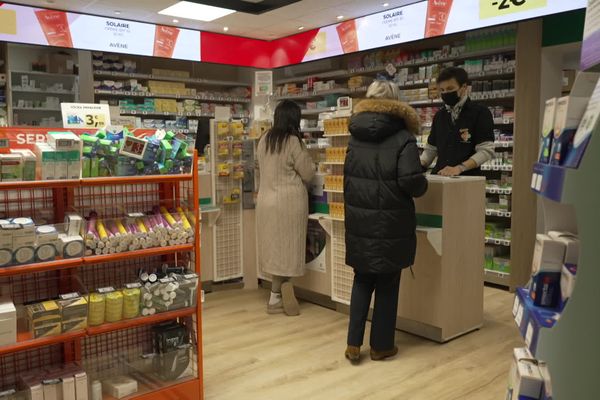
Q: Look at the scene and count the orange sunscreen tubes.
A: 4